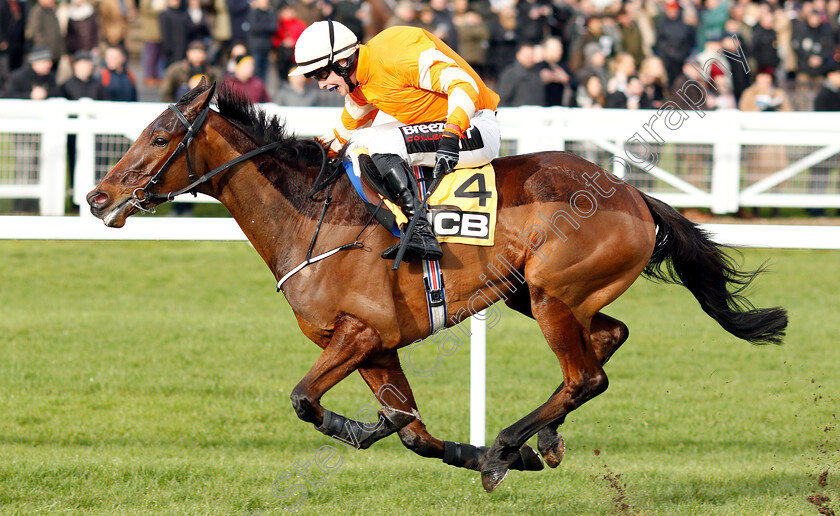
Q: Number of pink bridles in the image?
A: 0